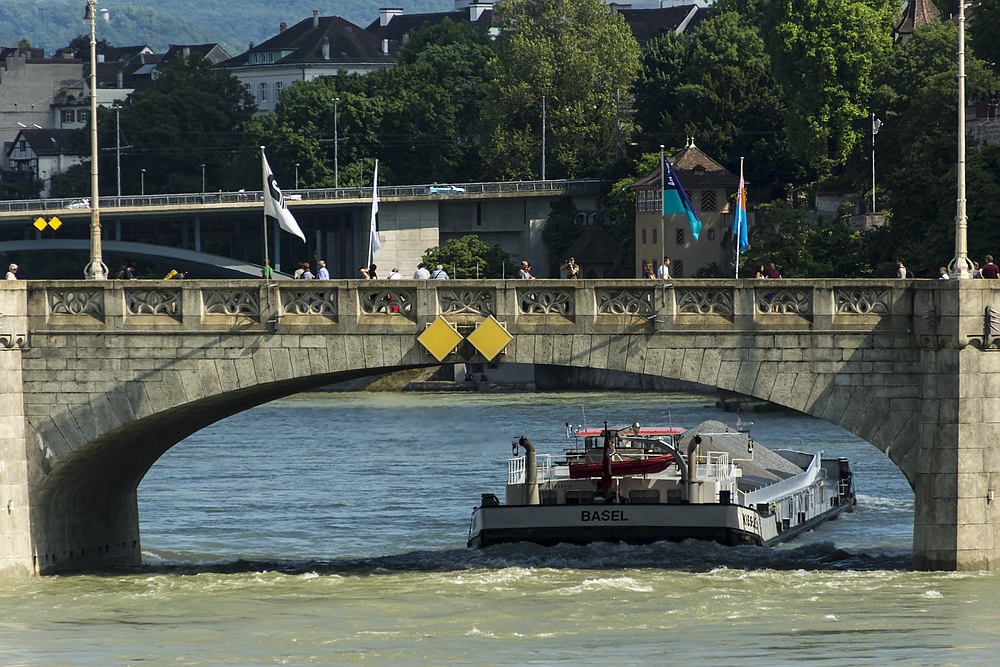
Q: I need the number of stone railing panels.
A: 11